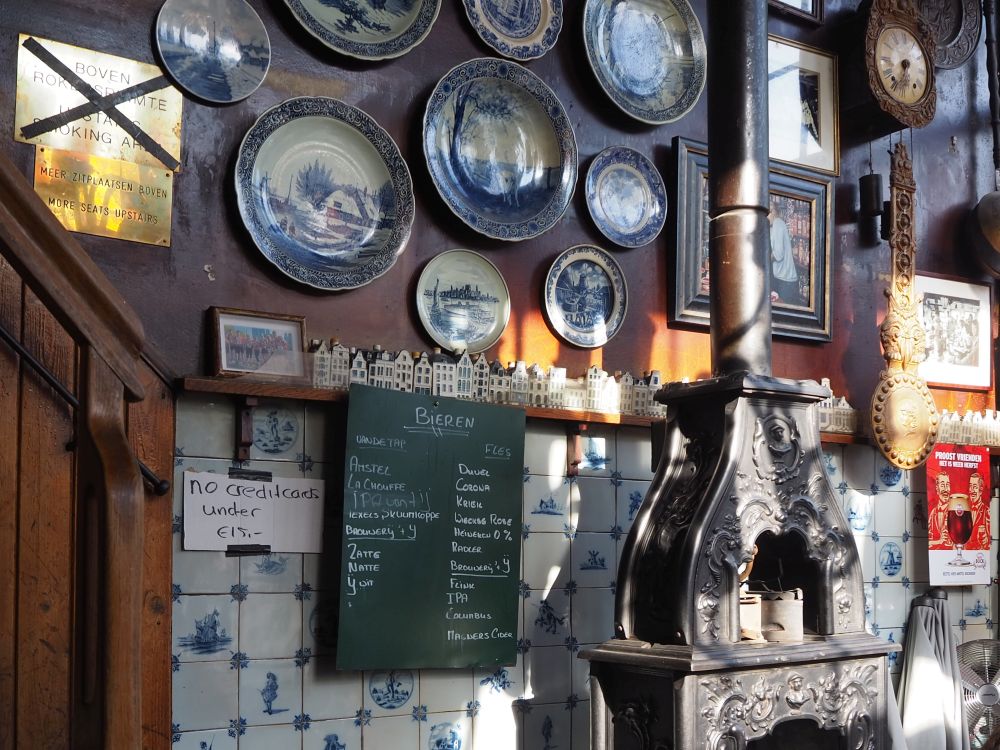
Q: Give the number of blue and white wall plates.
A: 9